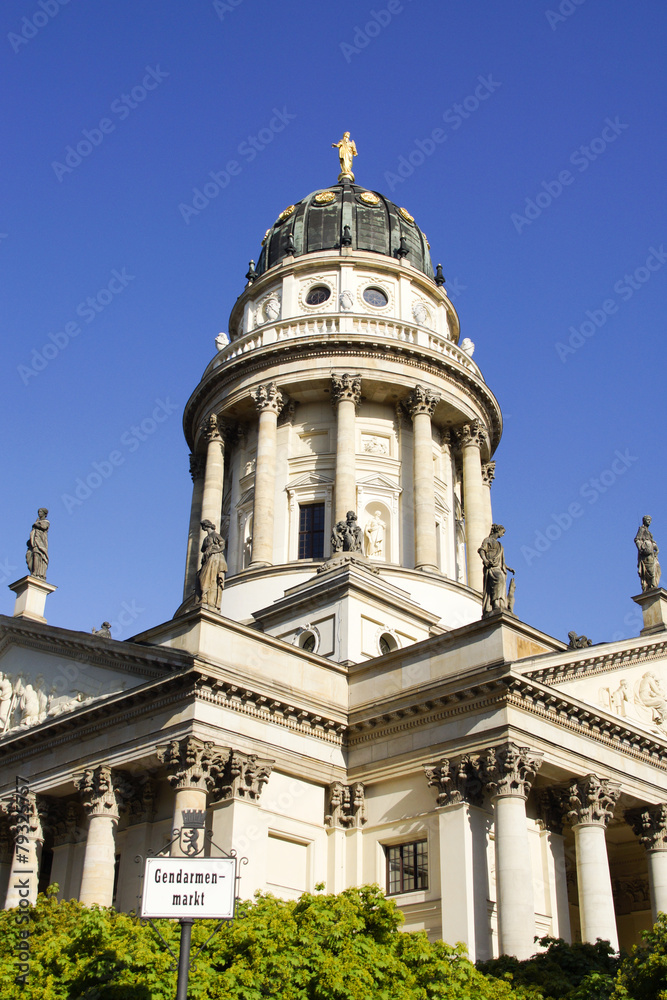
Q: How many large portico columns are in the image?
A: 6